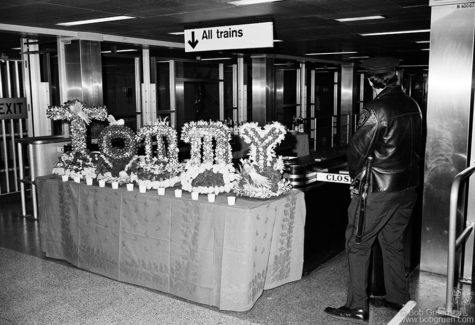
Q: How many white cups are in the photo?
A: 12